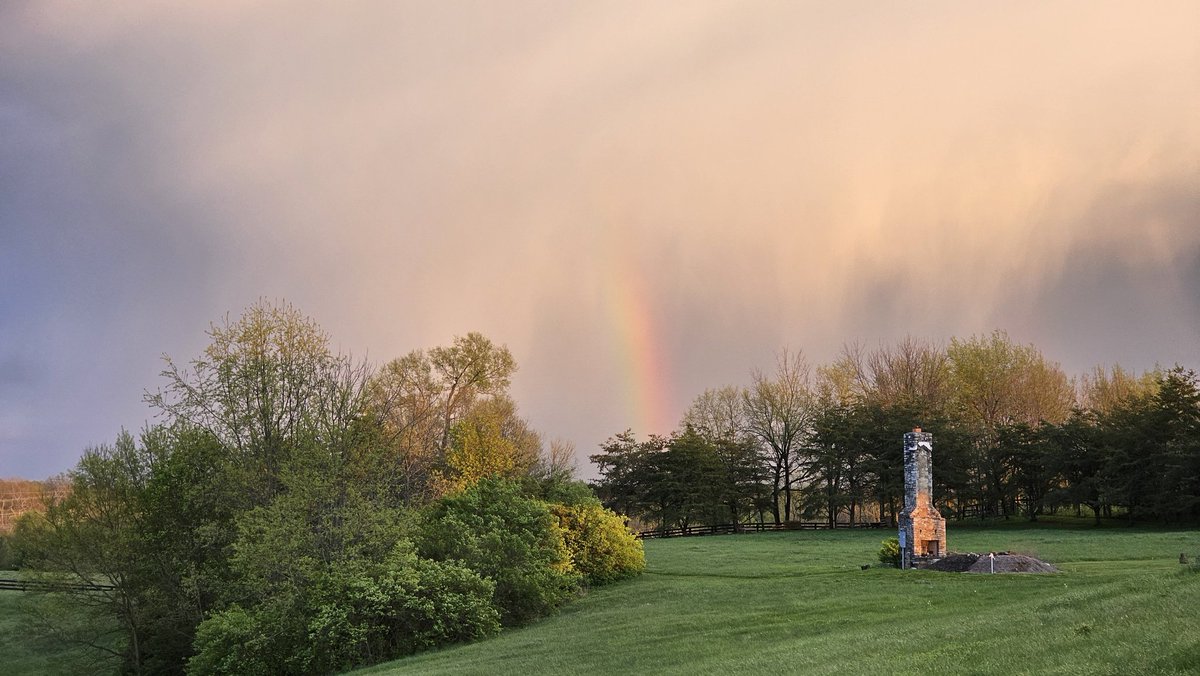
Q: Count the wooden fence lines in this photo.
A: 2